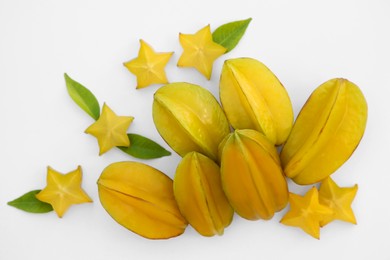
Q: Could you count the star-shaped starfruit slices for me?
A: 6